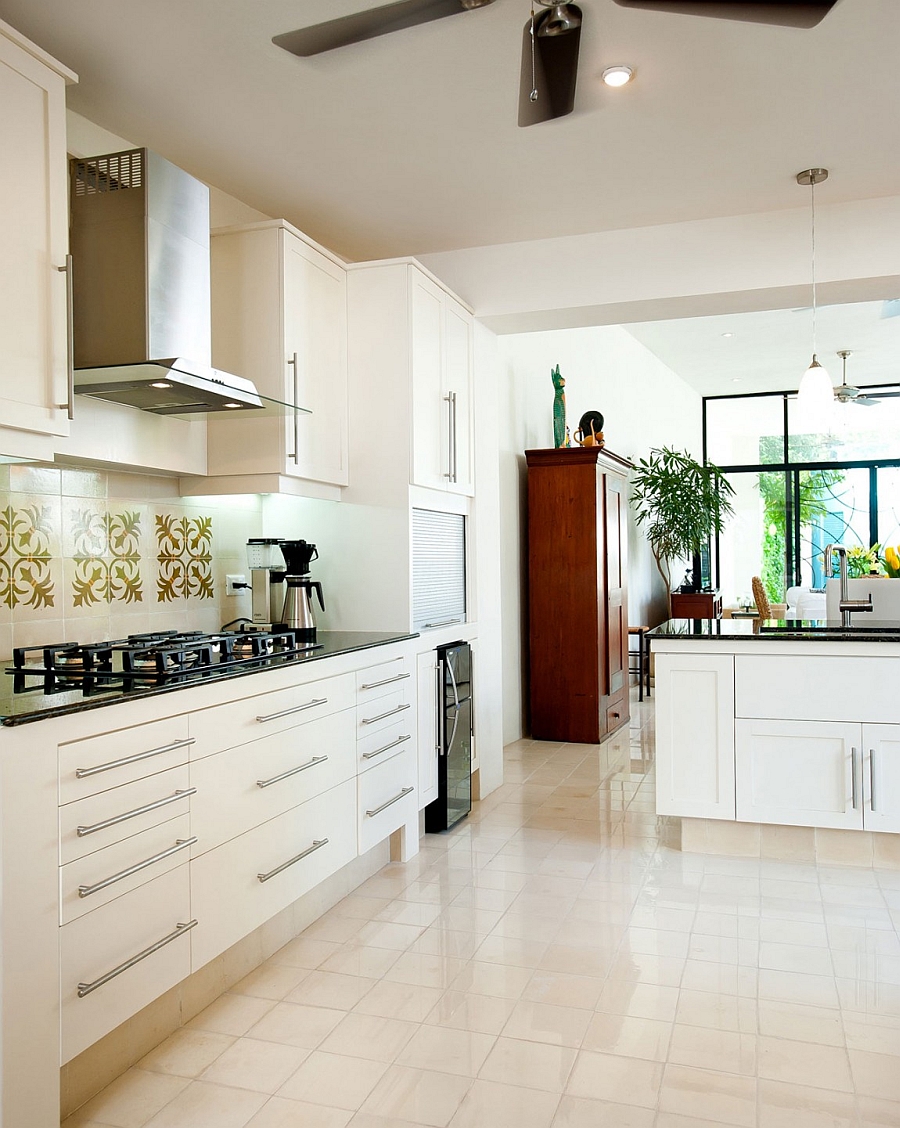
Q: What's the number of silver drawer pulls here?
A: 11